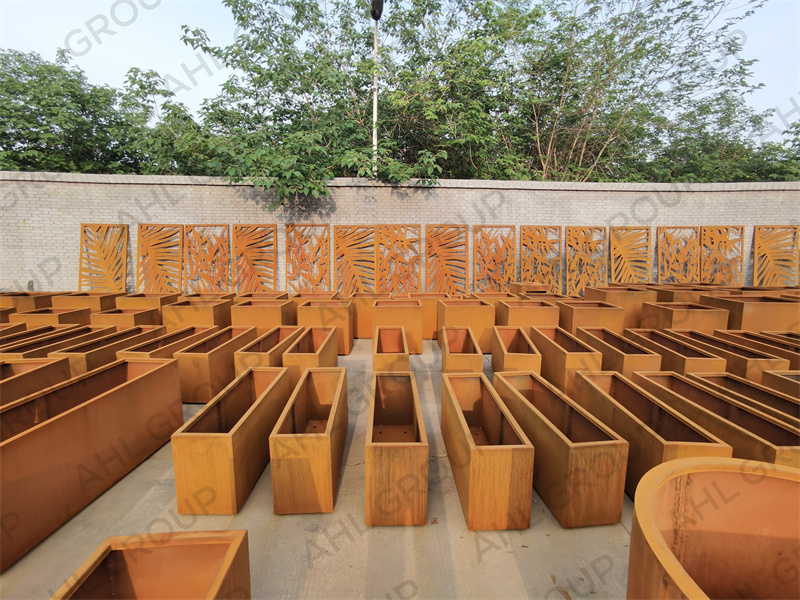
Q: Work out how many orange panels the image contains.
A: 15